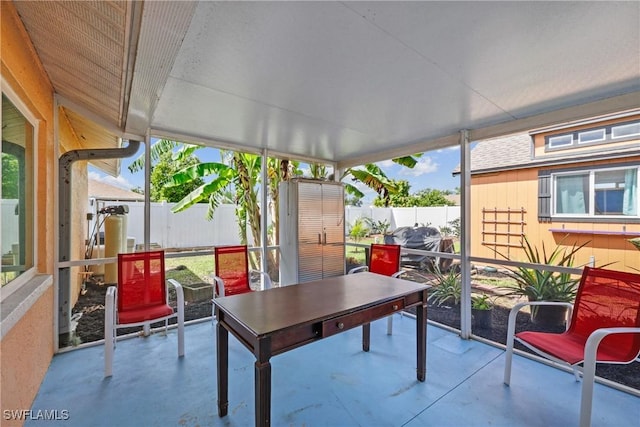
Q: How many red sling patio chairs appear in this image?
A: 4